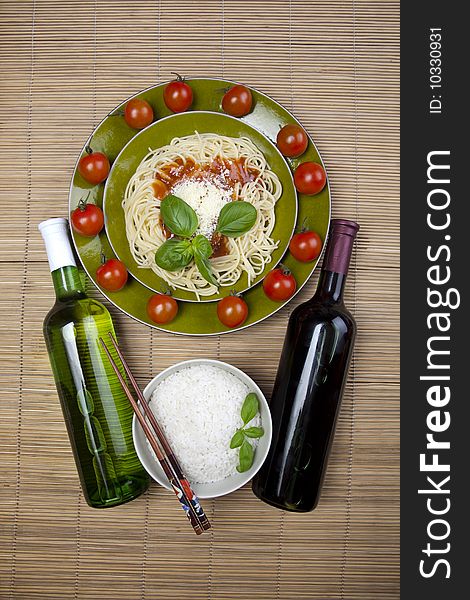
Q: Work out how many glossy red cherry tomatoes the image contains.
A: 12